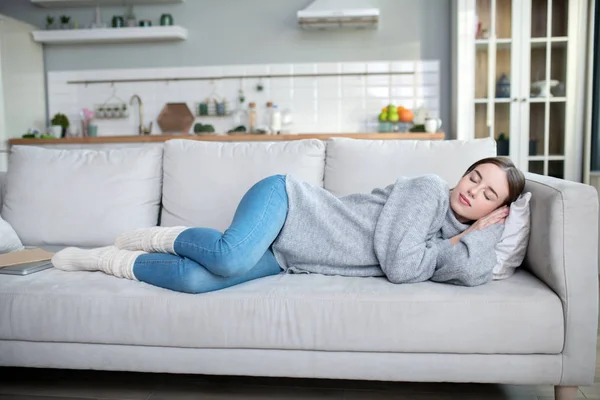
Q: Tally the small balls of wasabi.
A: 0